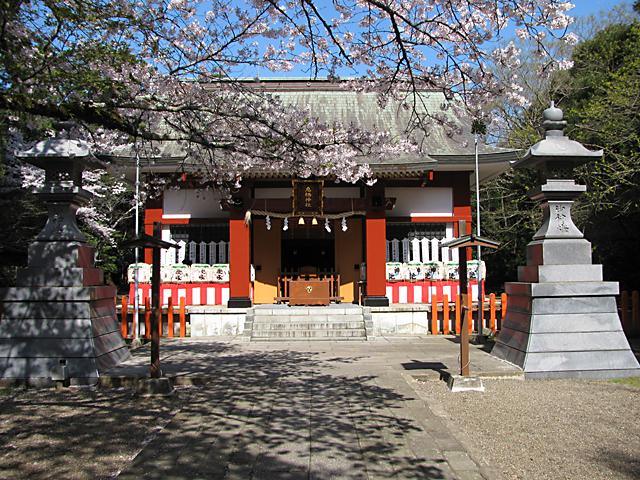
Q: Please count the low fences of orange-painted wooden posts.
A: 2